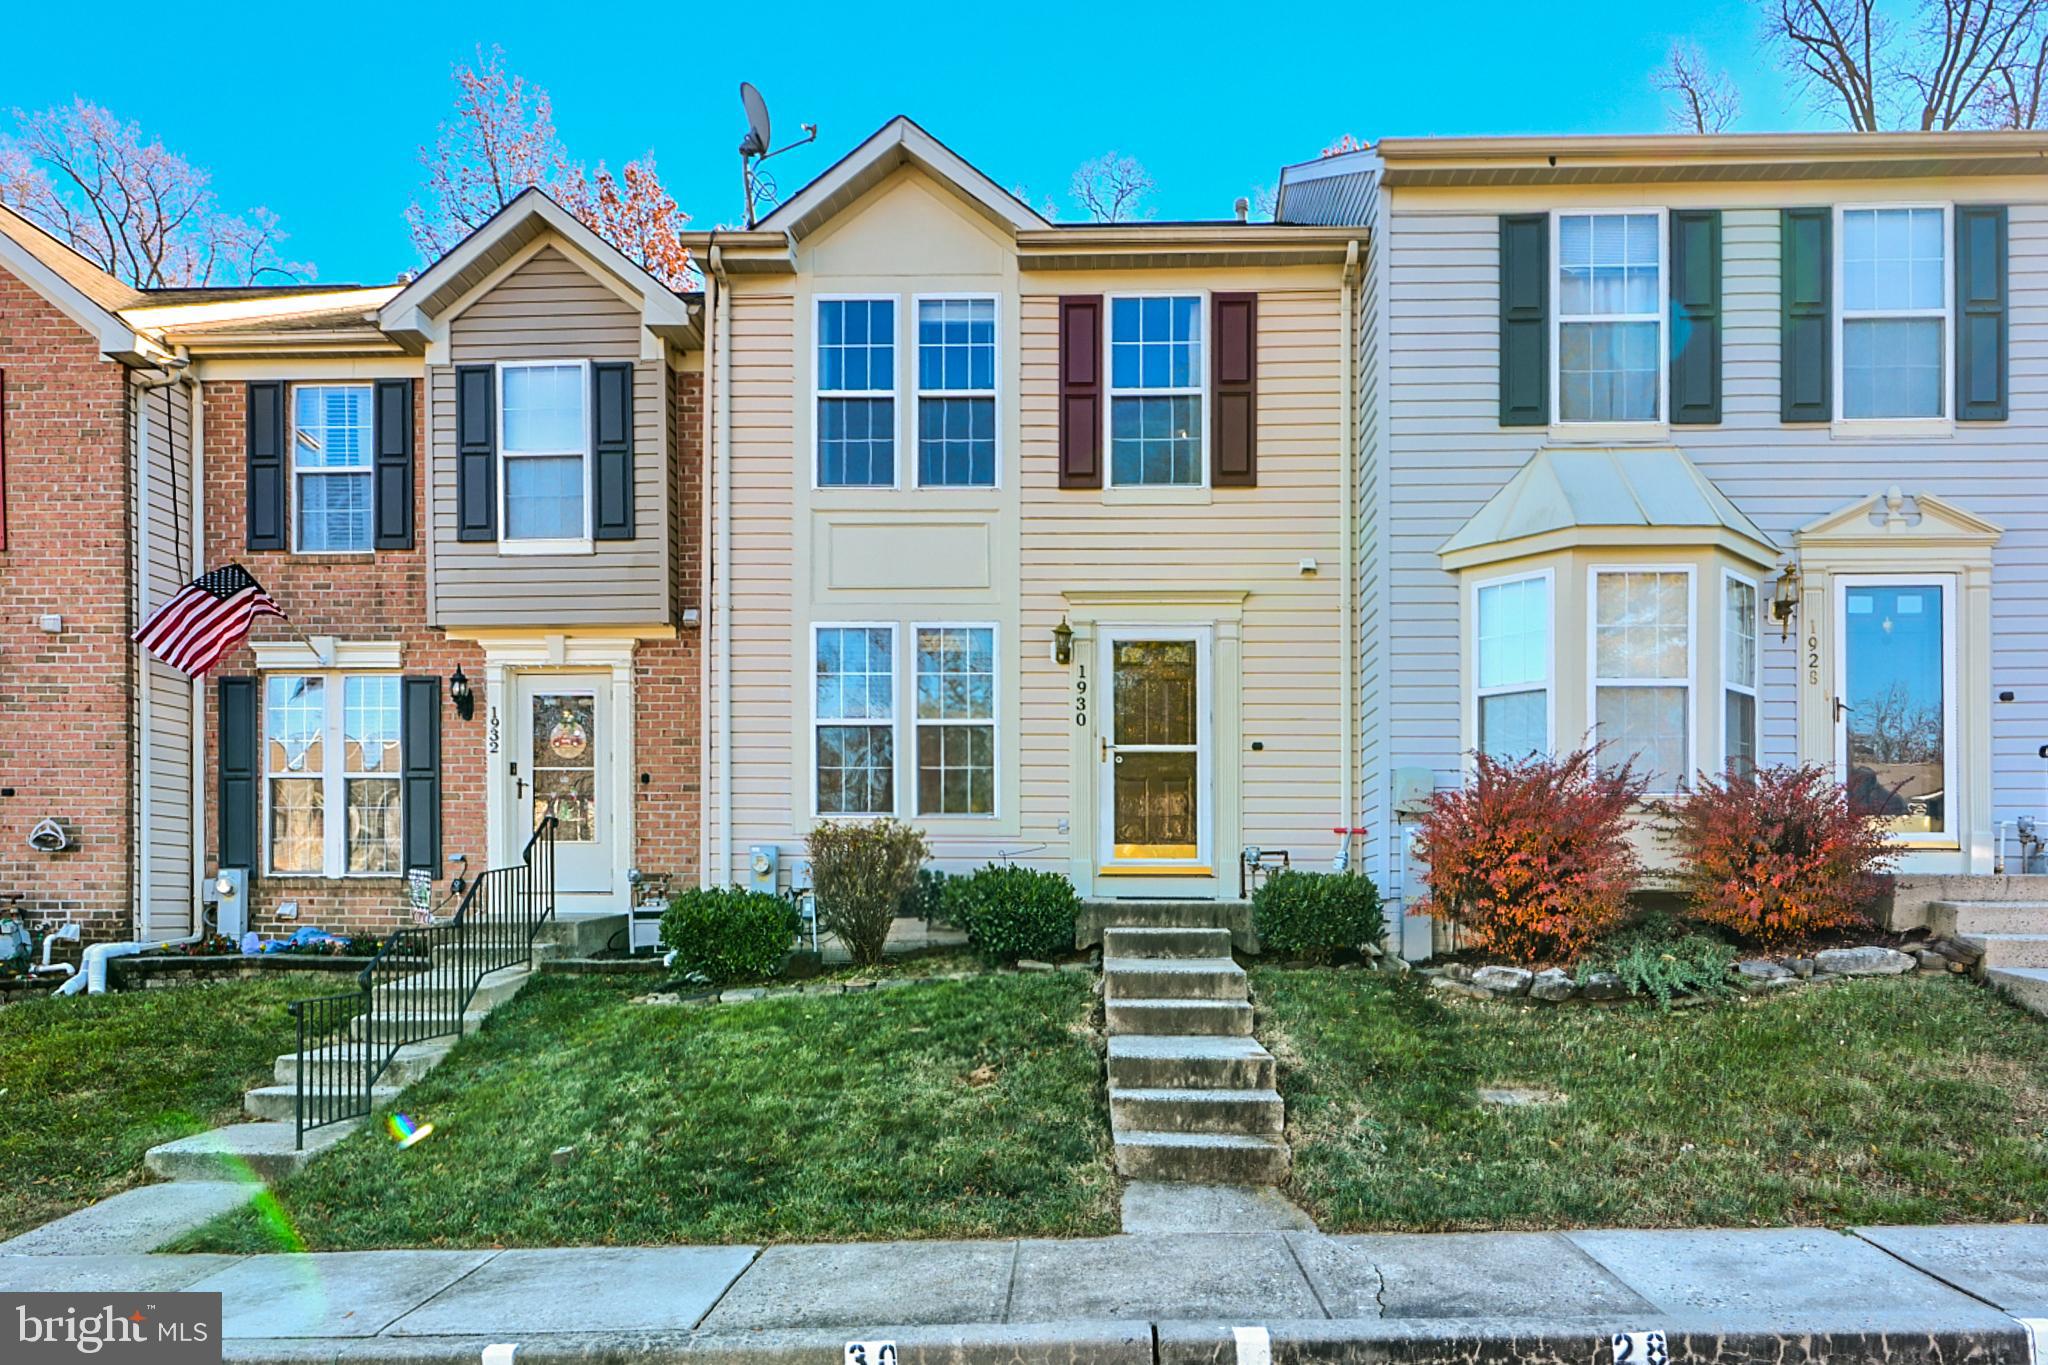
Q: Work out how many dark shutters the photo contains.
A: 12